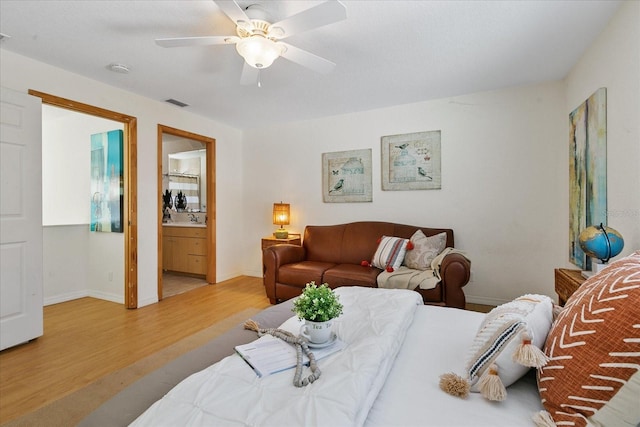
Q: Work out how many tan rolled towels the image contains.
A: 0